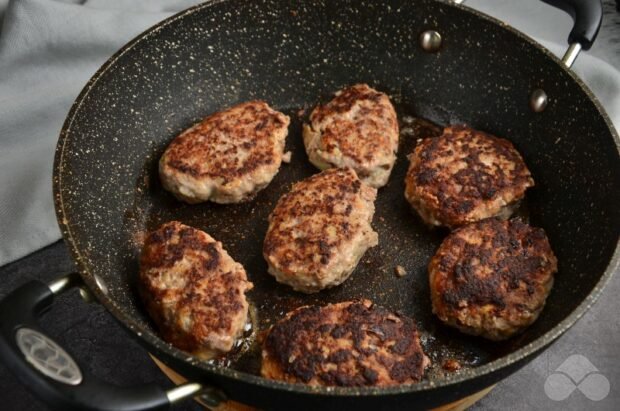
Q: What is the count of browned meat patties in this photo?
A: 7